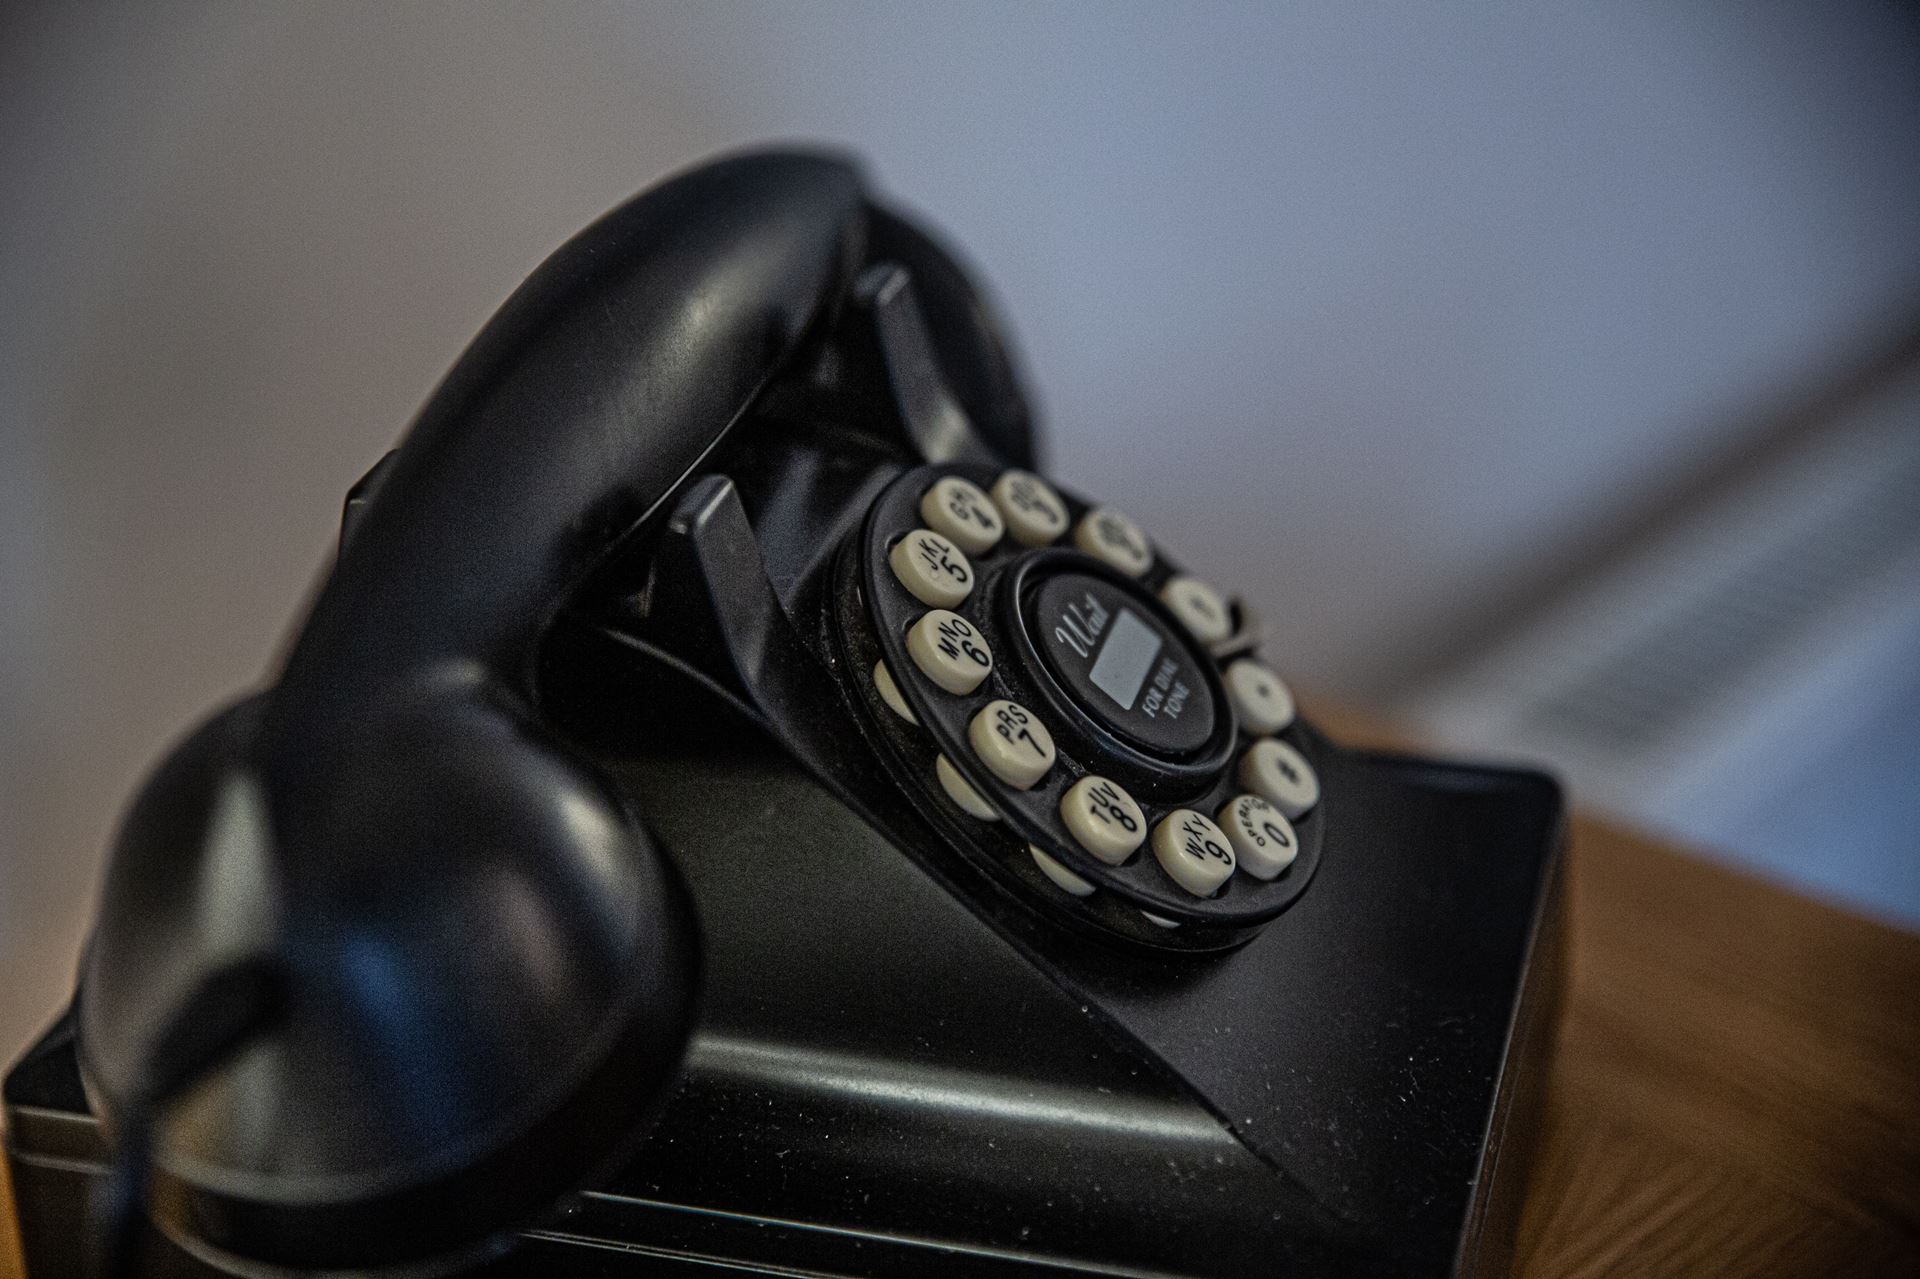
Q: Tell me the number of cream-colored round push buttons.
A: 12